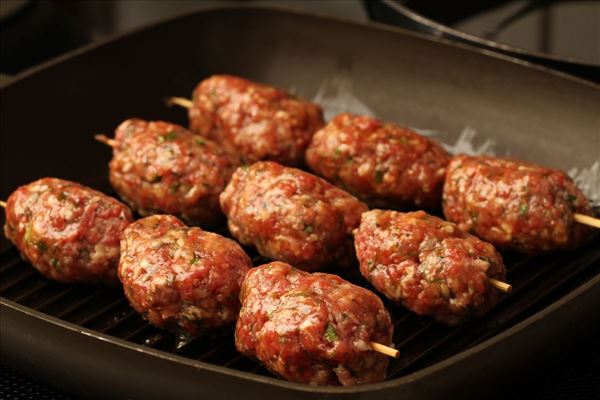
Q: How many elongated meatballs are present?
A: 9